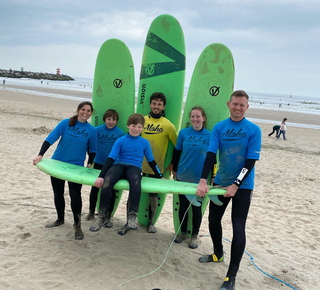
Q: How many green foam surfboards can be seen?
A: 4